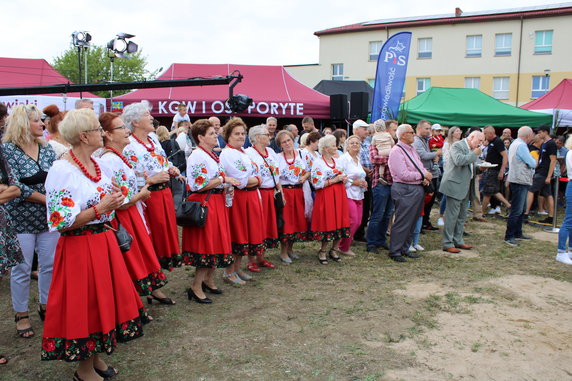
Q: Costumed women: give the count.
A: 8